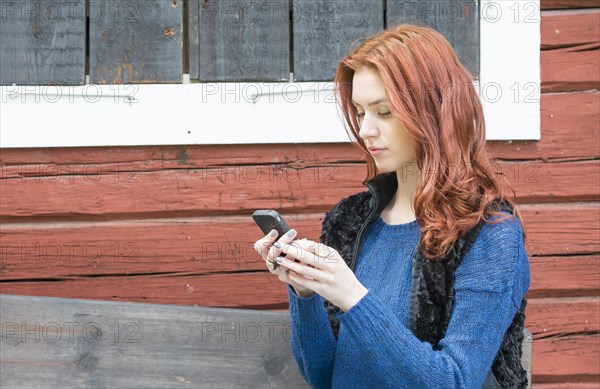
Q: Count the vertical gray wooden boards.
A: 5